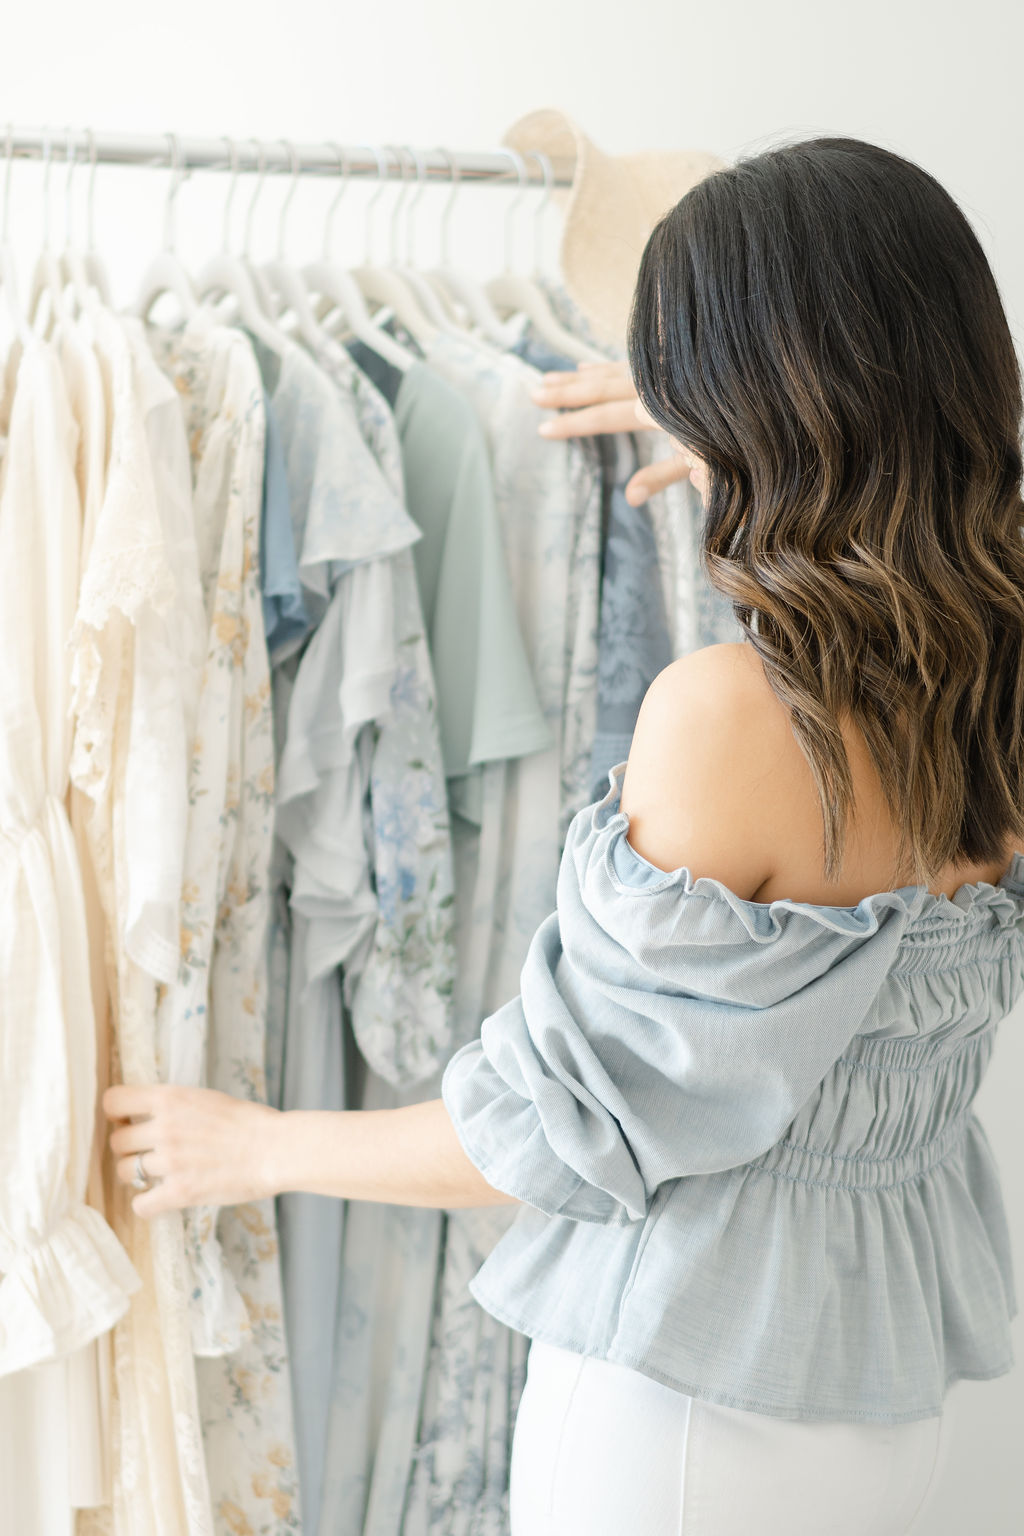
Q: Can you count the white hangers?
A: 15